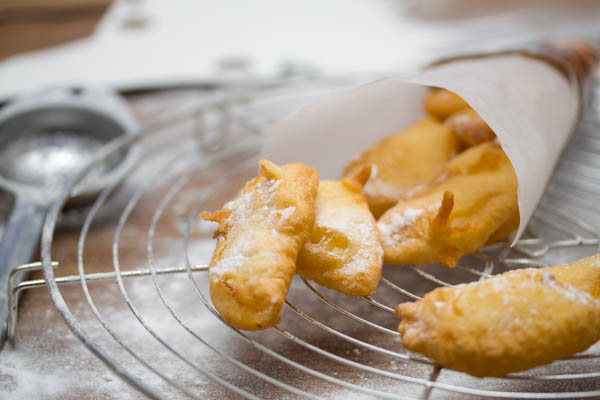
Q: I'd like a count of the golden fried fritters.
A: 7